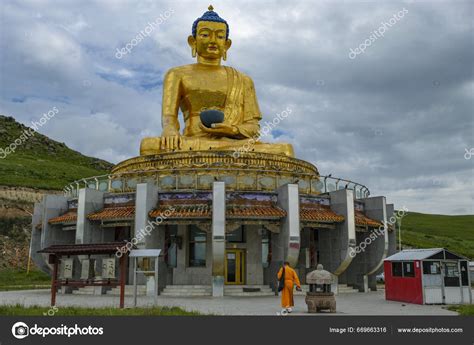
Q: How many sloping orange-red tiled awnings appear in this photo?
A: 6